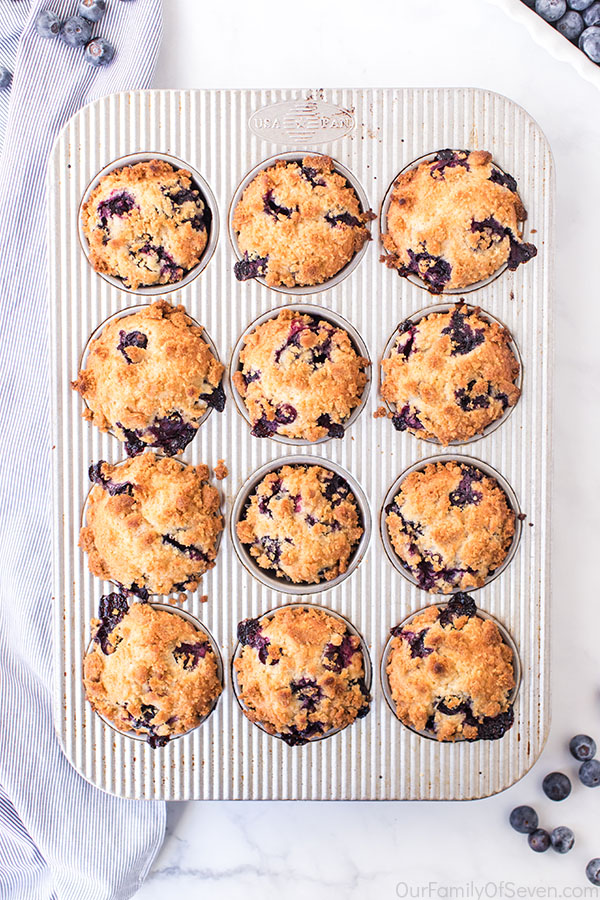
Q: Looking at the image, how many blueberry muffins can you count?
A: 12